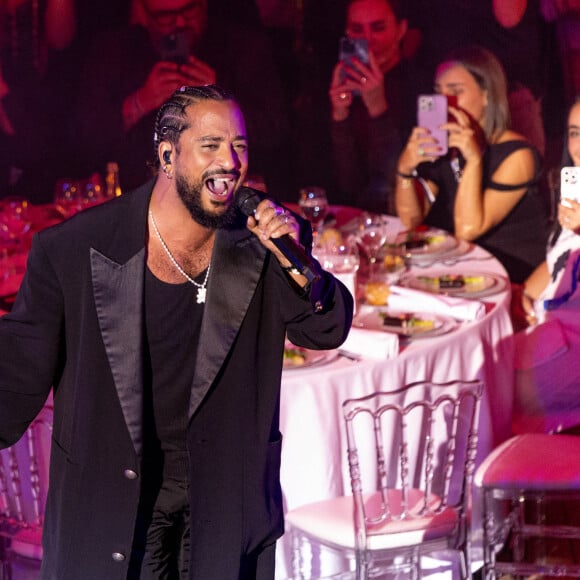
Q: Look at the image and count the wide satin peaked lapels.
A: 2